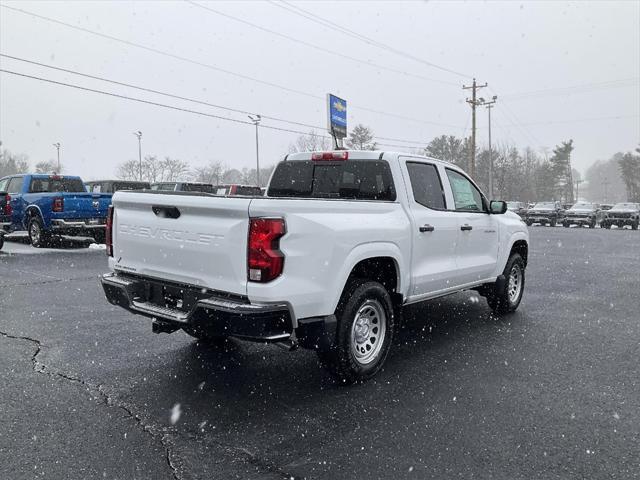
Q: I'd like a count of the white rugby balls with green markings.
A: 0